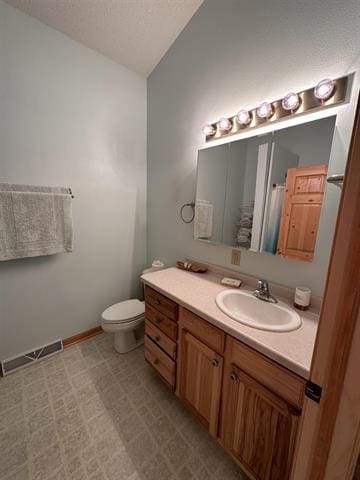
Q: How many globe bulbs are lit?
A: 6